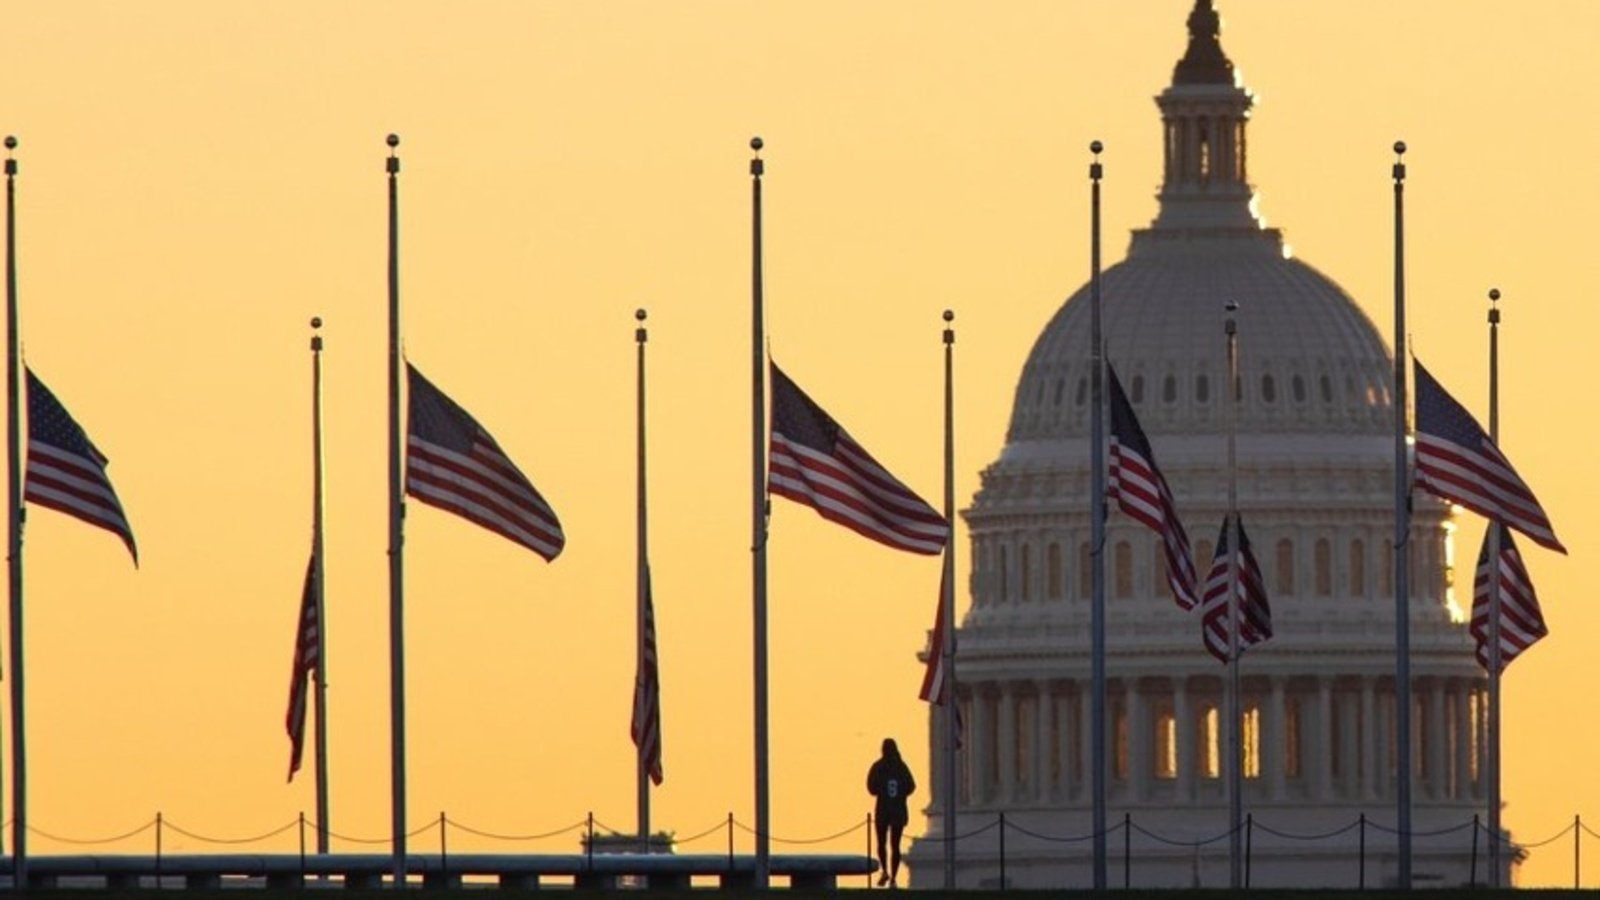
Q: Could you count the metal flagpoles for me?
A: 10